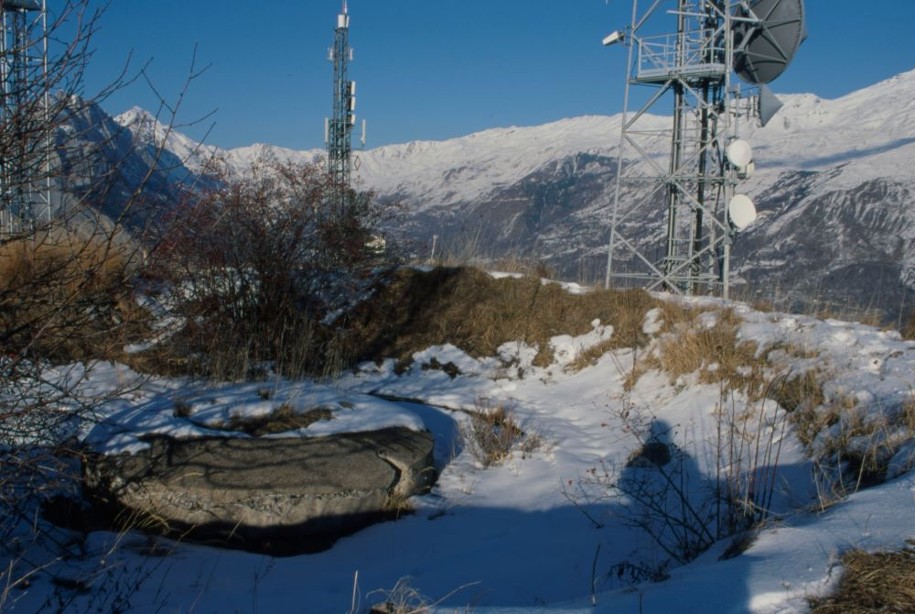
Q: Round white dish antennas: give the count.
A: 2